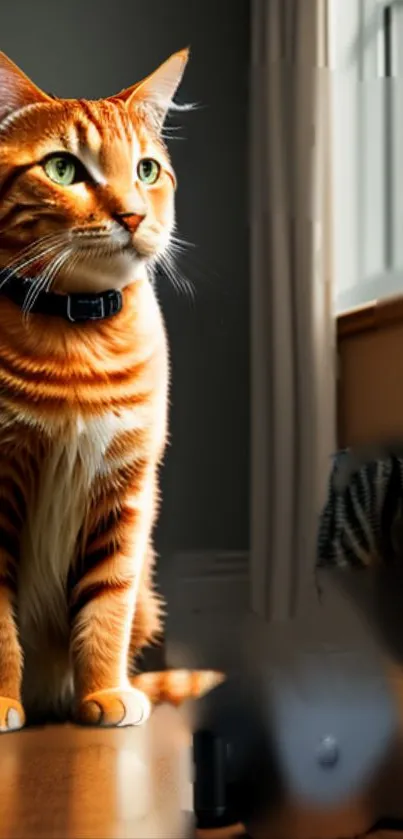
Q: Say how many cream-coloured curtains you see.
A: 1